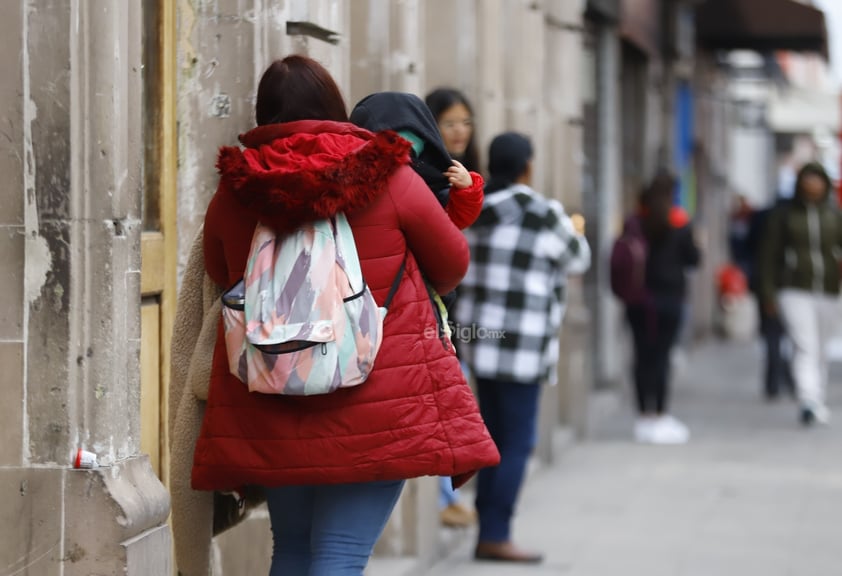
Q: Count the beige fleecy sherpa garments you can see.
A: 1